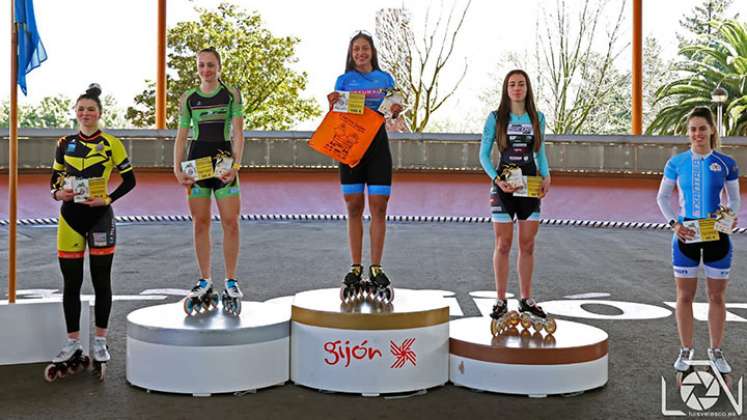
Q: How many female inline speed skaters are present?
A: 5